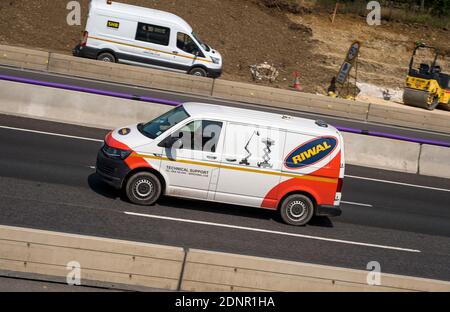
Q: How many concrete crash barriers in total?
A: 3